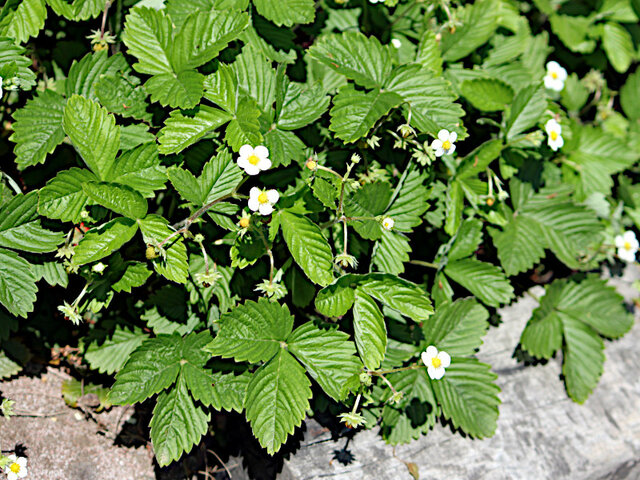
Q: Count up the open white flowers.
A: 8